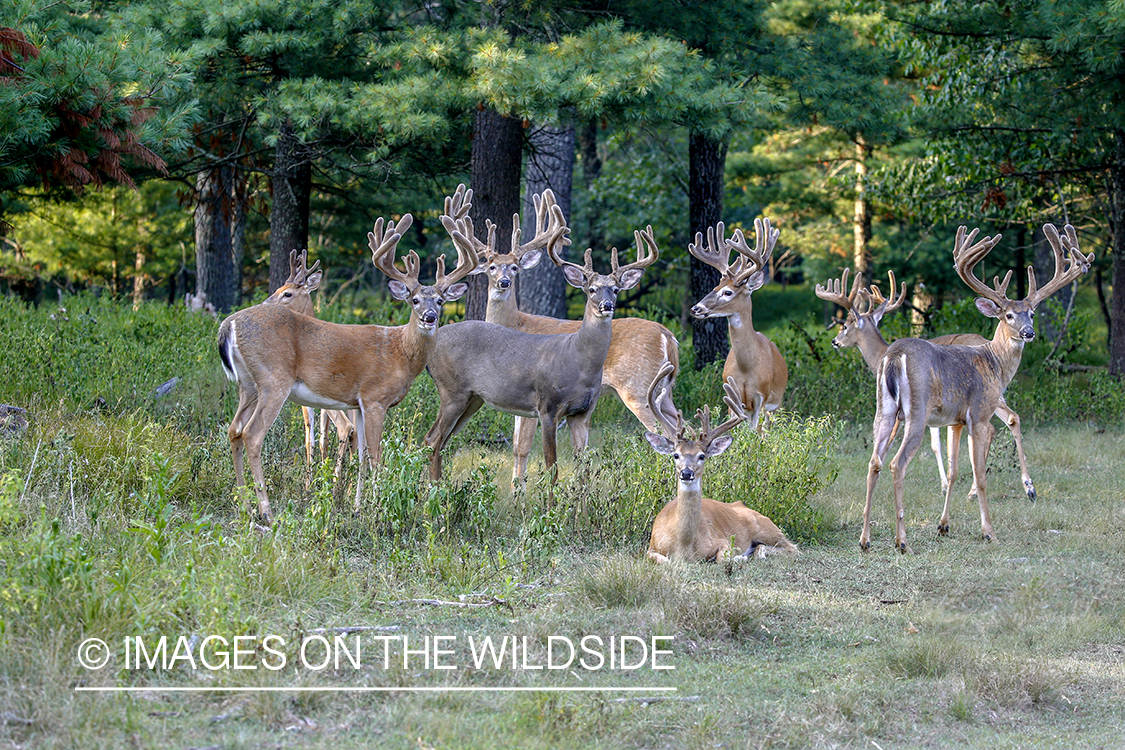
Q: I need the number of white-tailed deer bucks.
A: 8